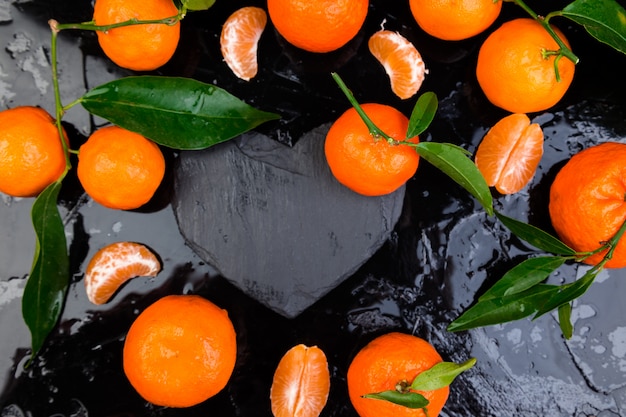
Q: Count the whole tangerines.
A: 10